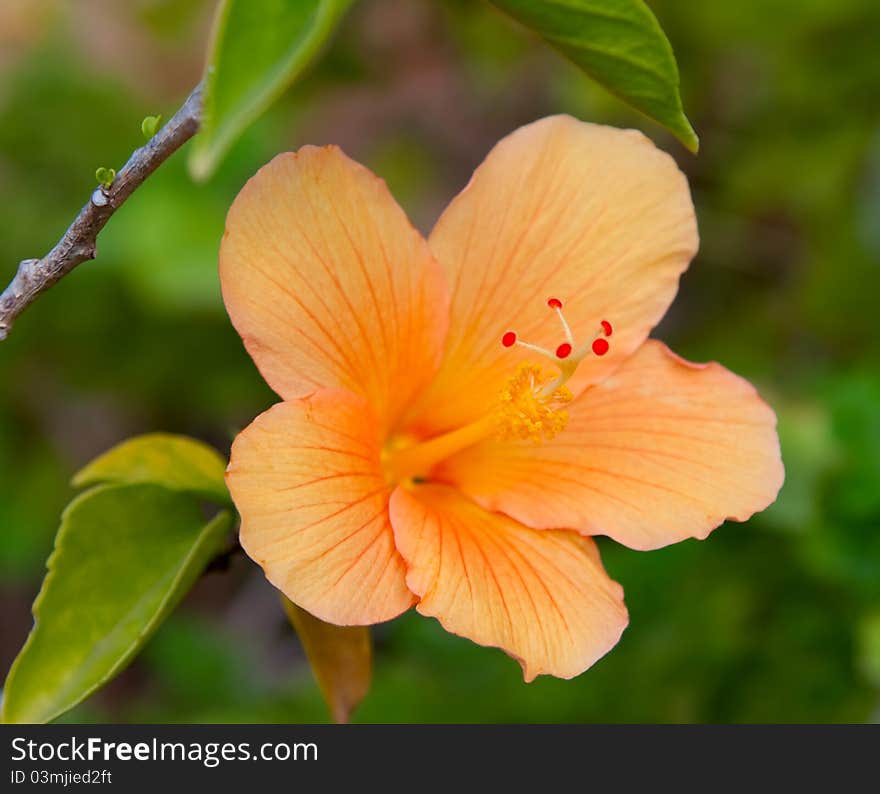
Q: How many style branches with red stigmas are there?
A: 5